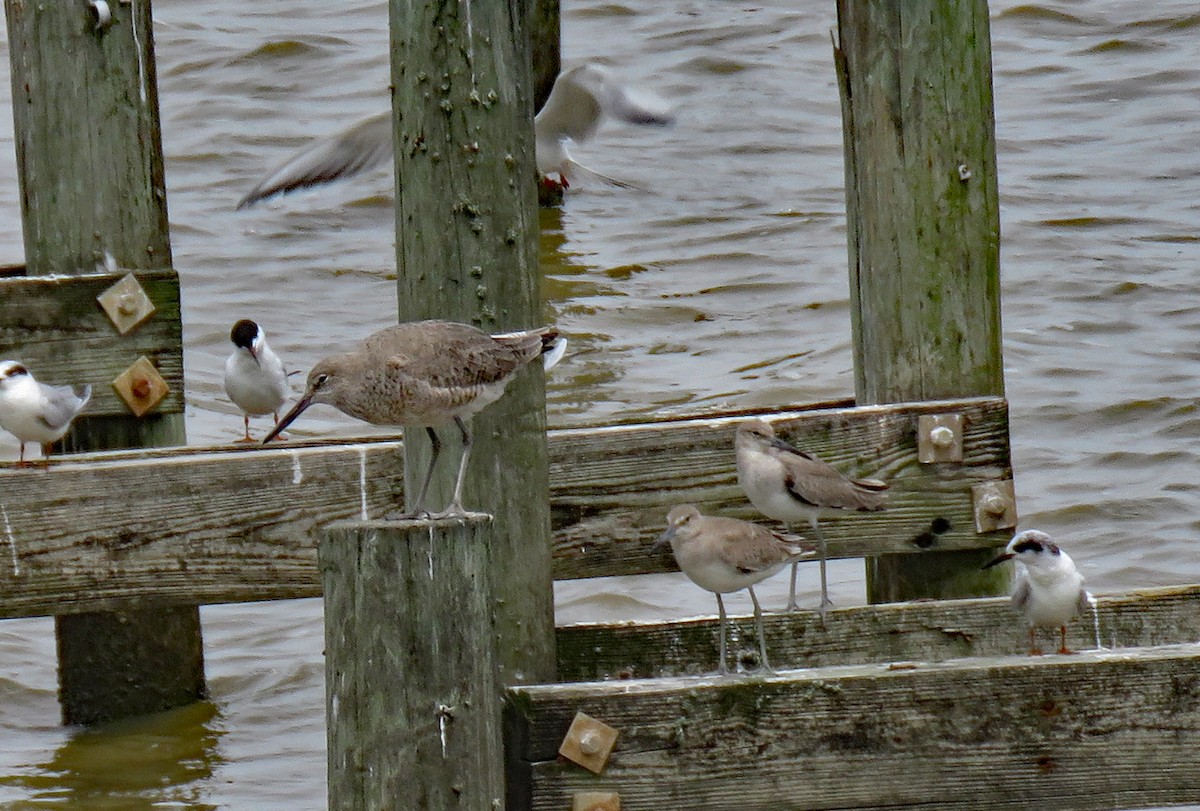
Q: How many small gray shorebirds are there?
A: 2